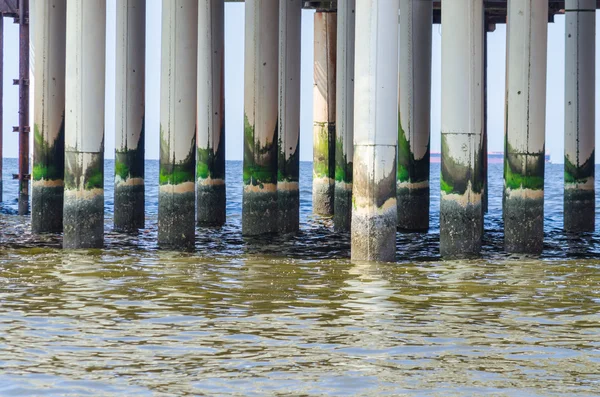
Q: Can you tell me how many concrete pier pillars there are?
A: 14